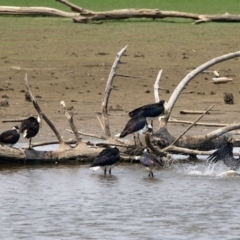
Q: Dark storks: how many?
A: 7